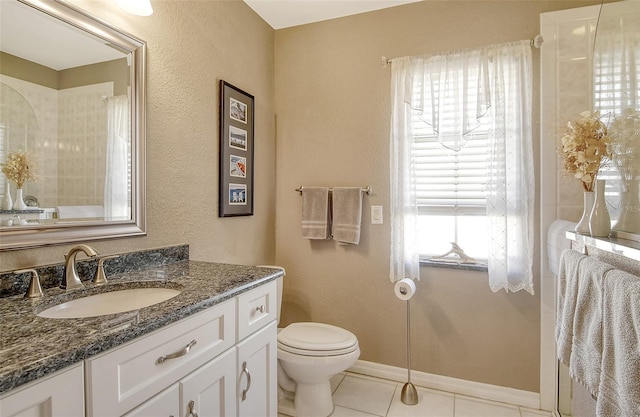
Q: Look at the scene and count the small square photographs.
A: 4